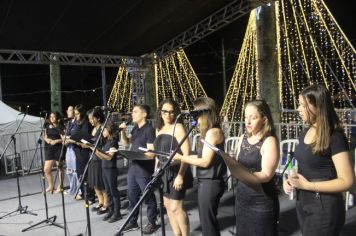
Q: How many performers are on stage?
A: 10